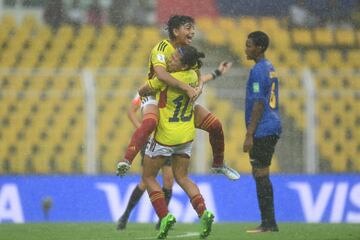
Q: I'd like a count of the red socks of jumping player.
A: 2